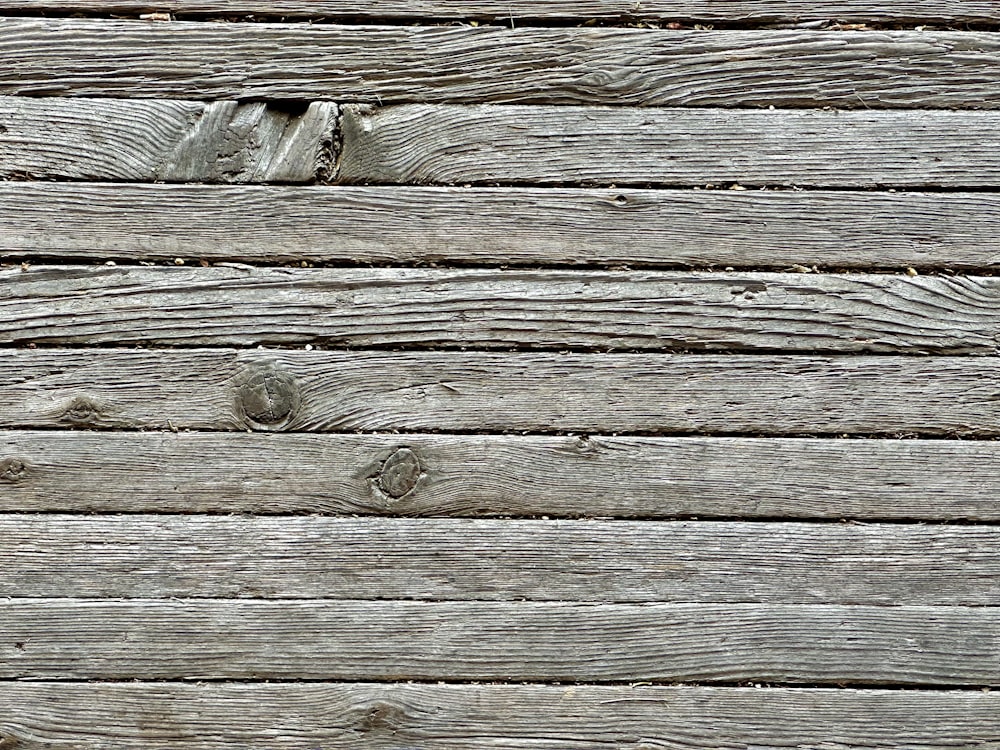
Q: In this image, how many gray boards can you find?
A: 10